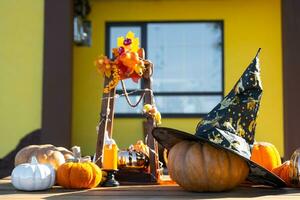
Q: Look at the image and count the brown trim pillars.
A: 2